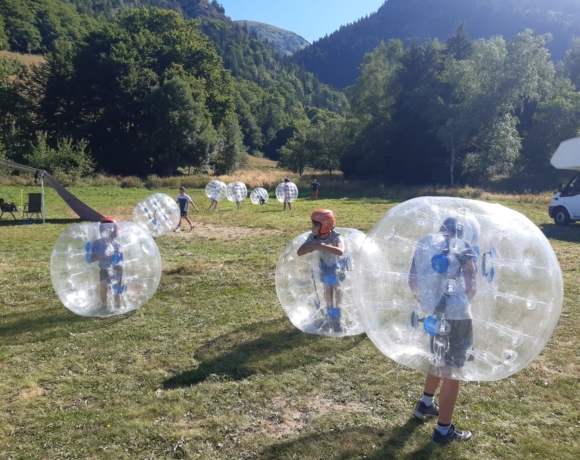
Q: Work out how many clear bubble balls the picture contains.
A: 8